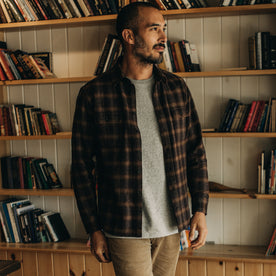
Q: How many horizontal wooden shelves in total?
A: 5